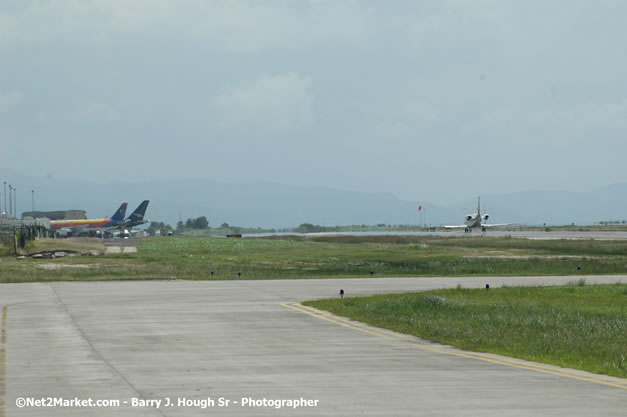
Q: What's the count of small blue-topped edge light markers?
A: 6